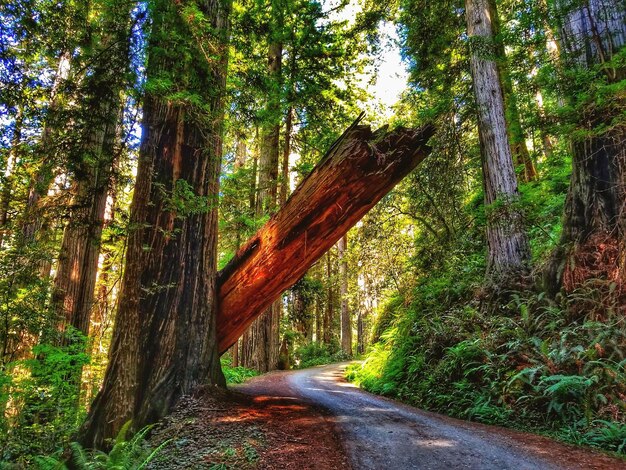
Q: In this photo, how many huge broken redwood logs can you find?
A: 1